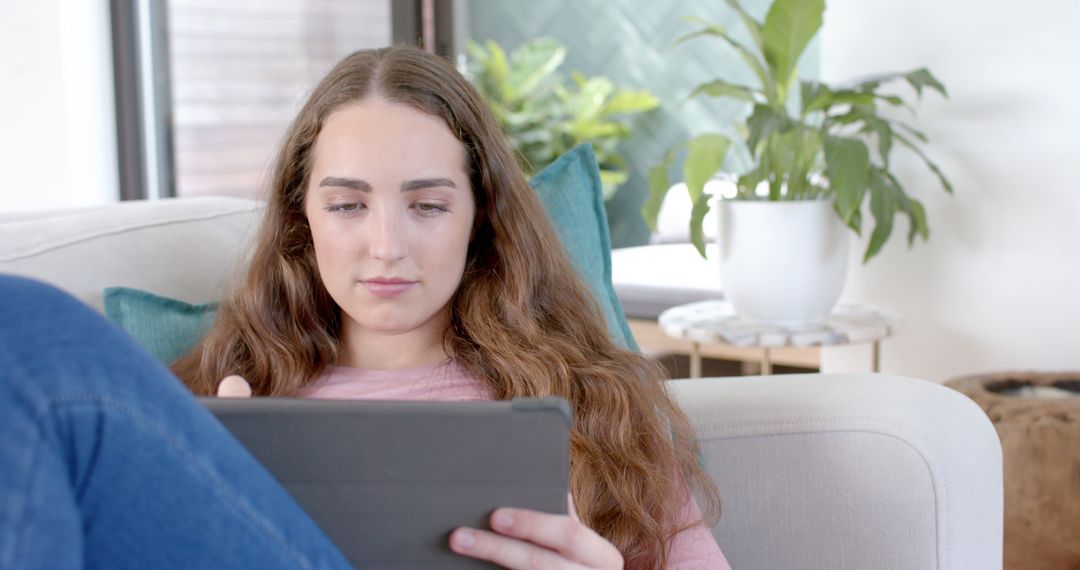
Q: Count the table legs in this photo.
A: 3